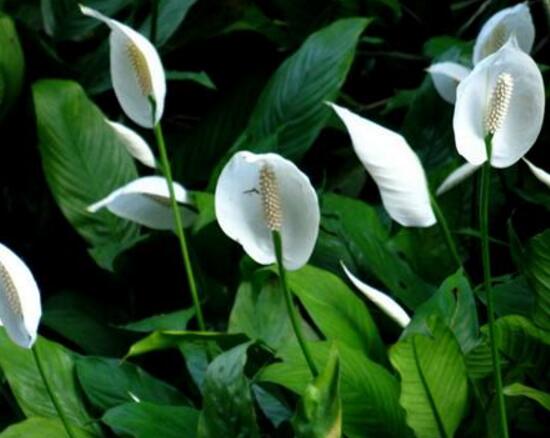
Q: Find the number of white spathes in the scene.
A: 12